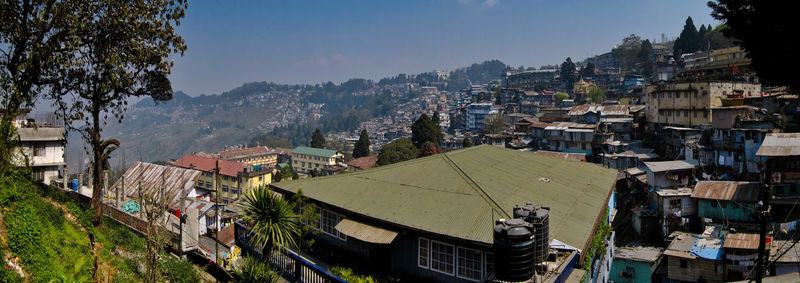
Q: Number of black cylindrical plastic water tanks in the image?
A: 2